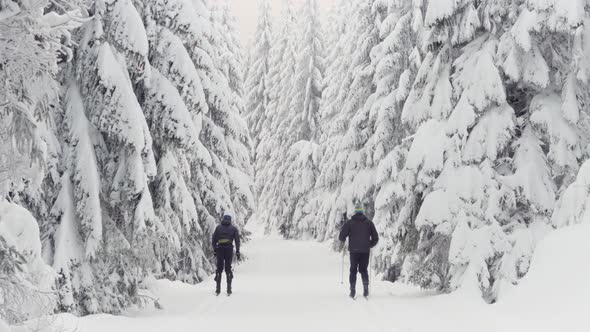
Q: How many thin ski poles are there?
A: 2